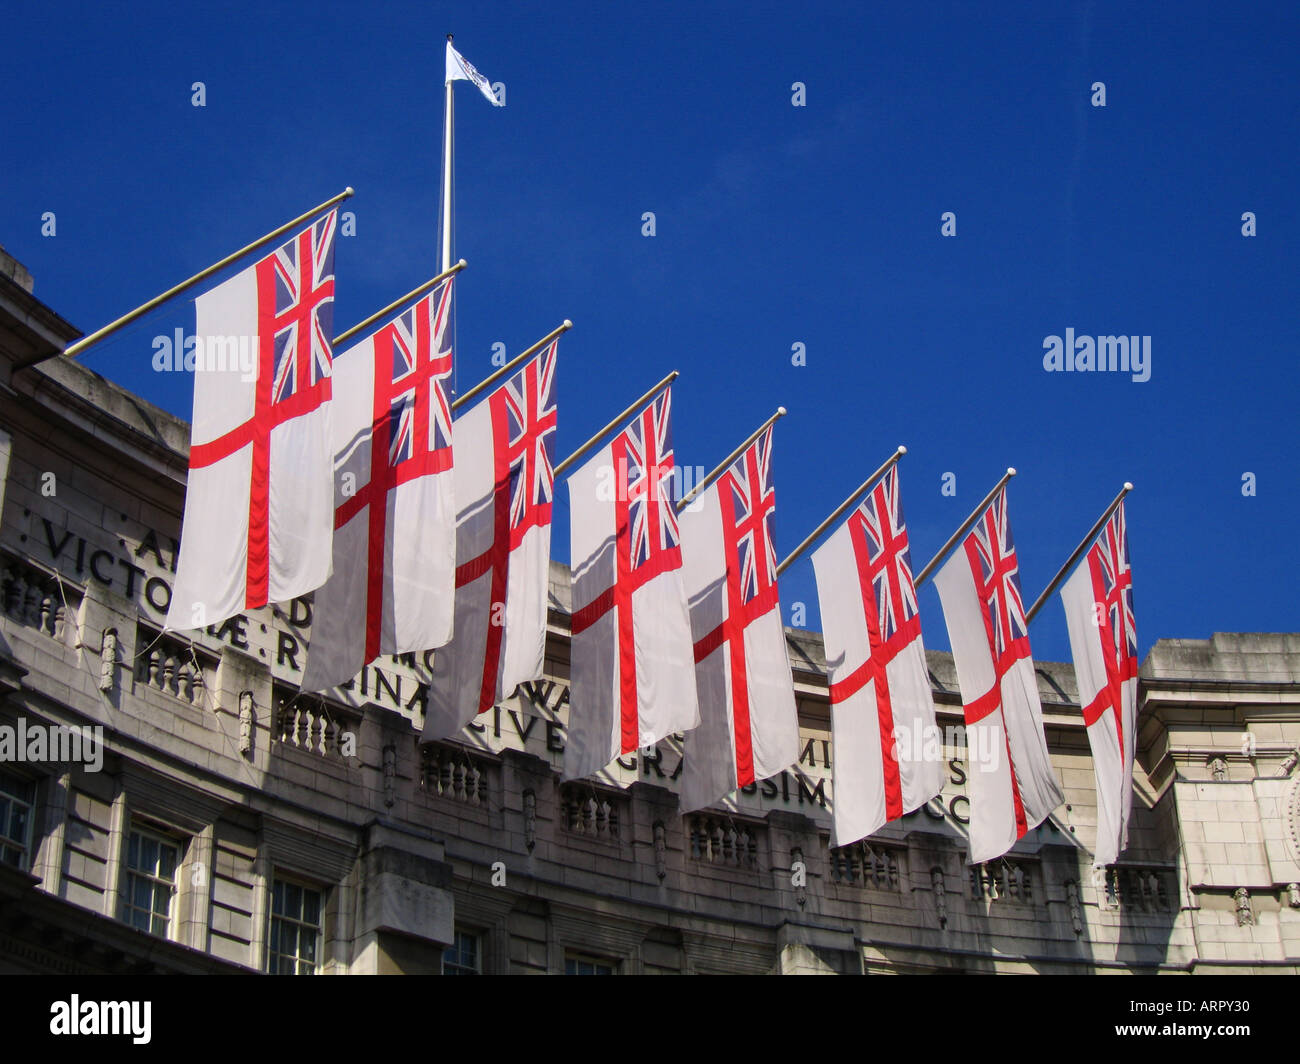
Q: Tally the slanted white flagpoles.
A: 8